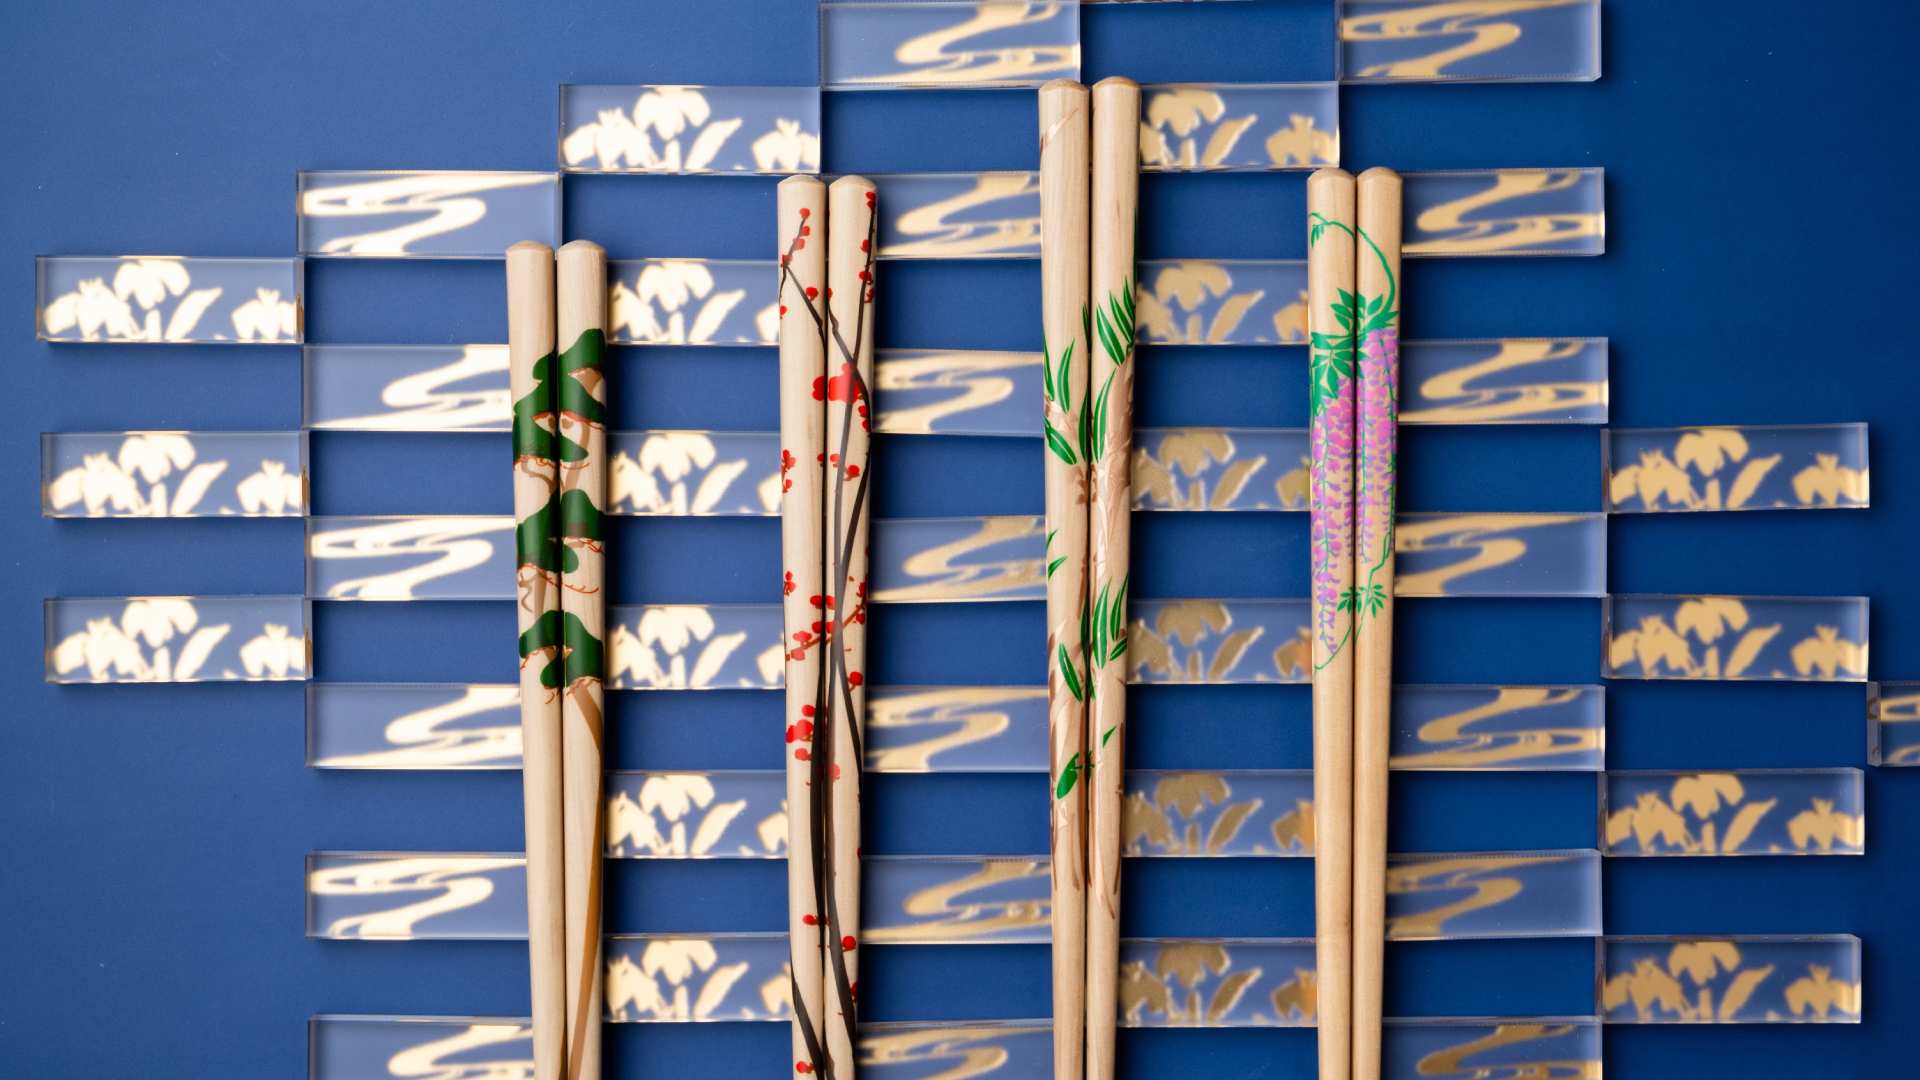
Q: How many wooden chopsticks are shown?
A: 8